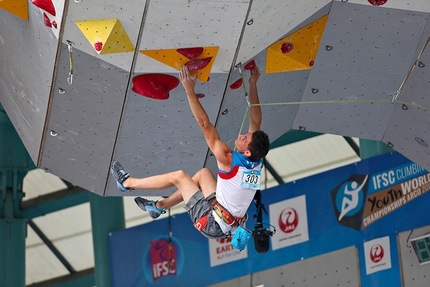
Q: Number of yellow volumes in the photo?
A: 4